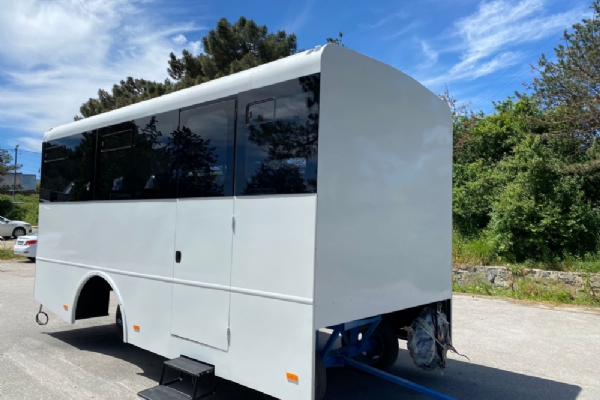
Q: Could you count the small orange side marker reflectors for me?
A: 3